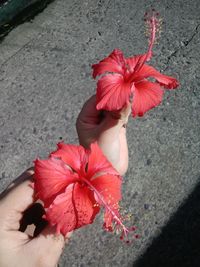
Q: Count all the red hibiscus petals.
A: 10